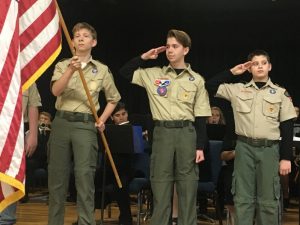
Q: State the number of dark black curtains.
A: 1